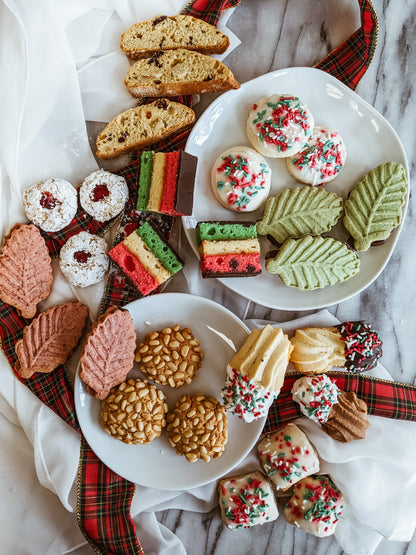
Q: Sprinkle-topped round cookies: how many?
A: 3